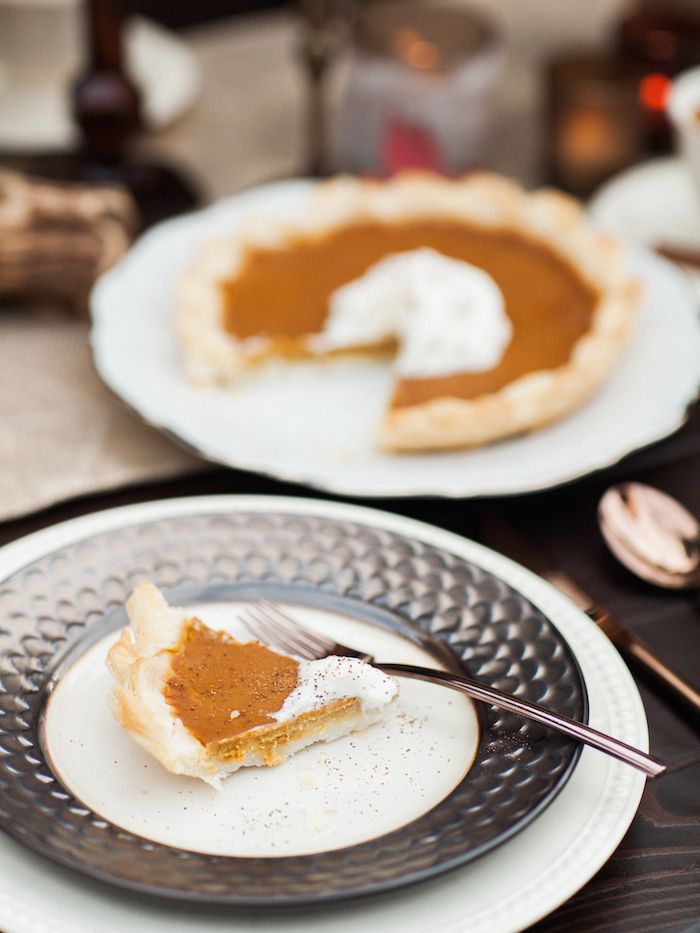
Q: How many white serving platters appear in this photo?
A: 1